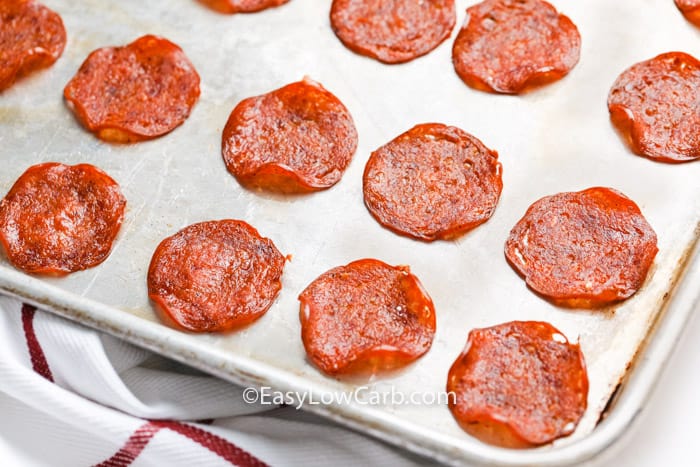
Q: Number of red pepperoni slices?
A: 14